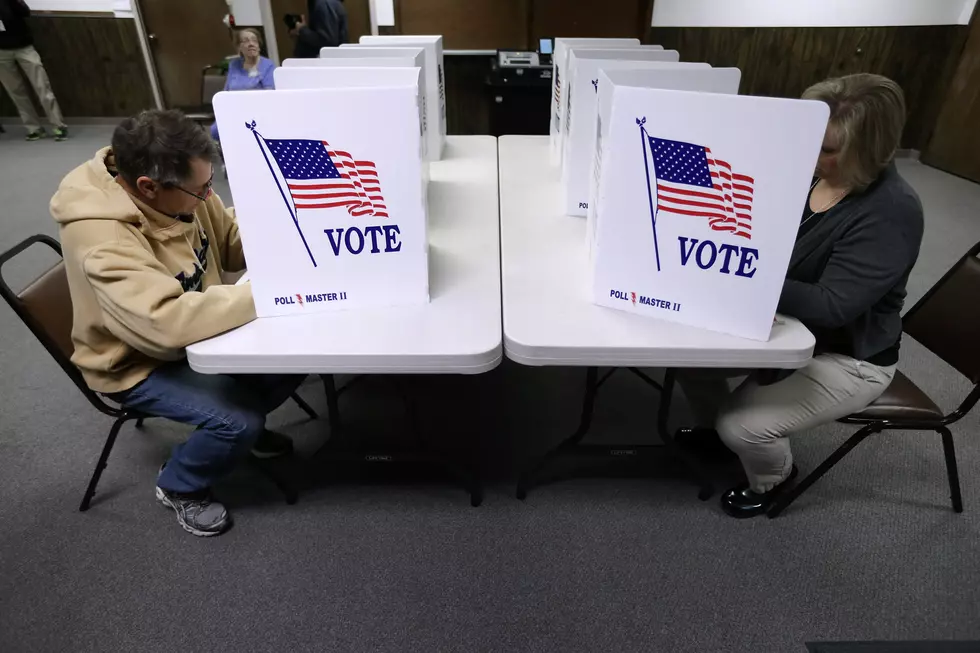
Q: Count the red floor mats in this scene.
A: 0